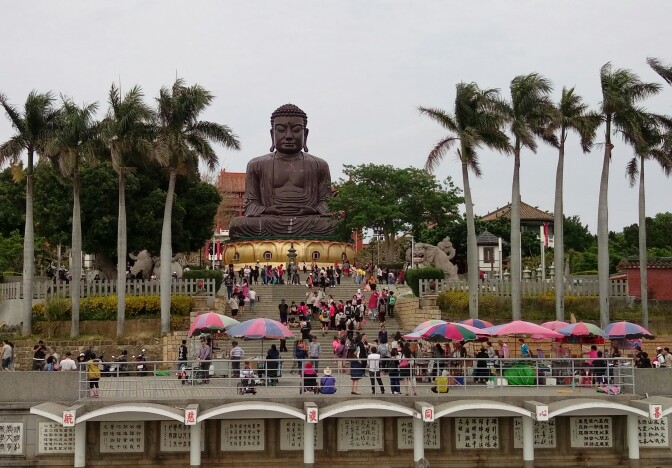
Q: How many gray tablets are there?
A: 12